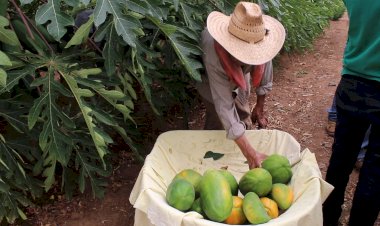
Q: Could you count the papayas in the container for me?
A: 11